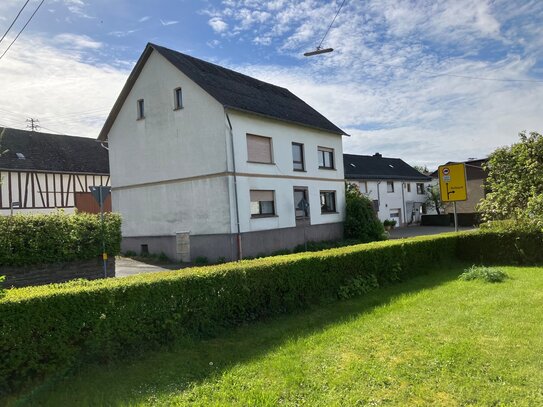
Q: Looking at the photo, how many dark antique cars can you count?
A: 0